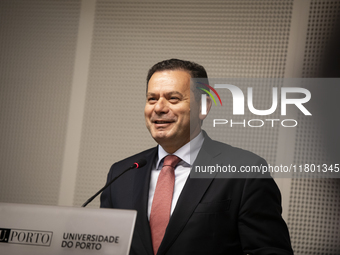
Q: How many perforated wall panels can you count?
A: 3